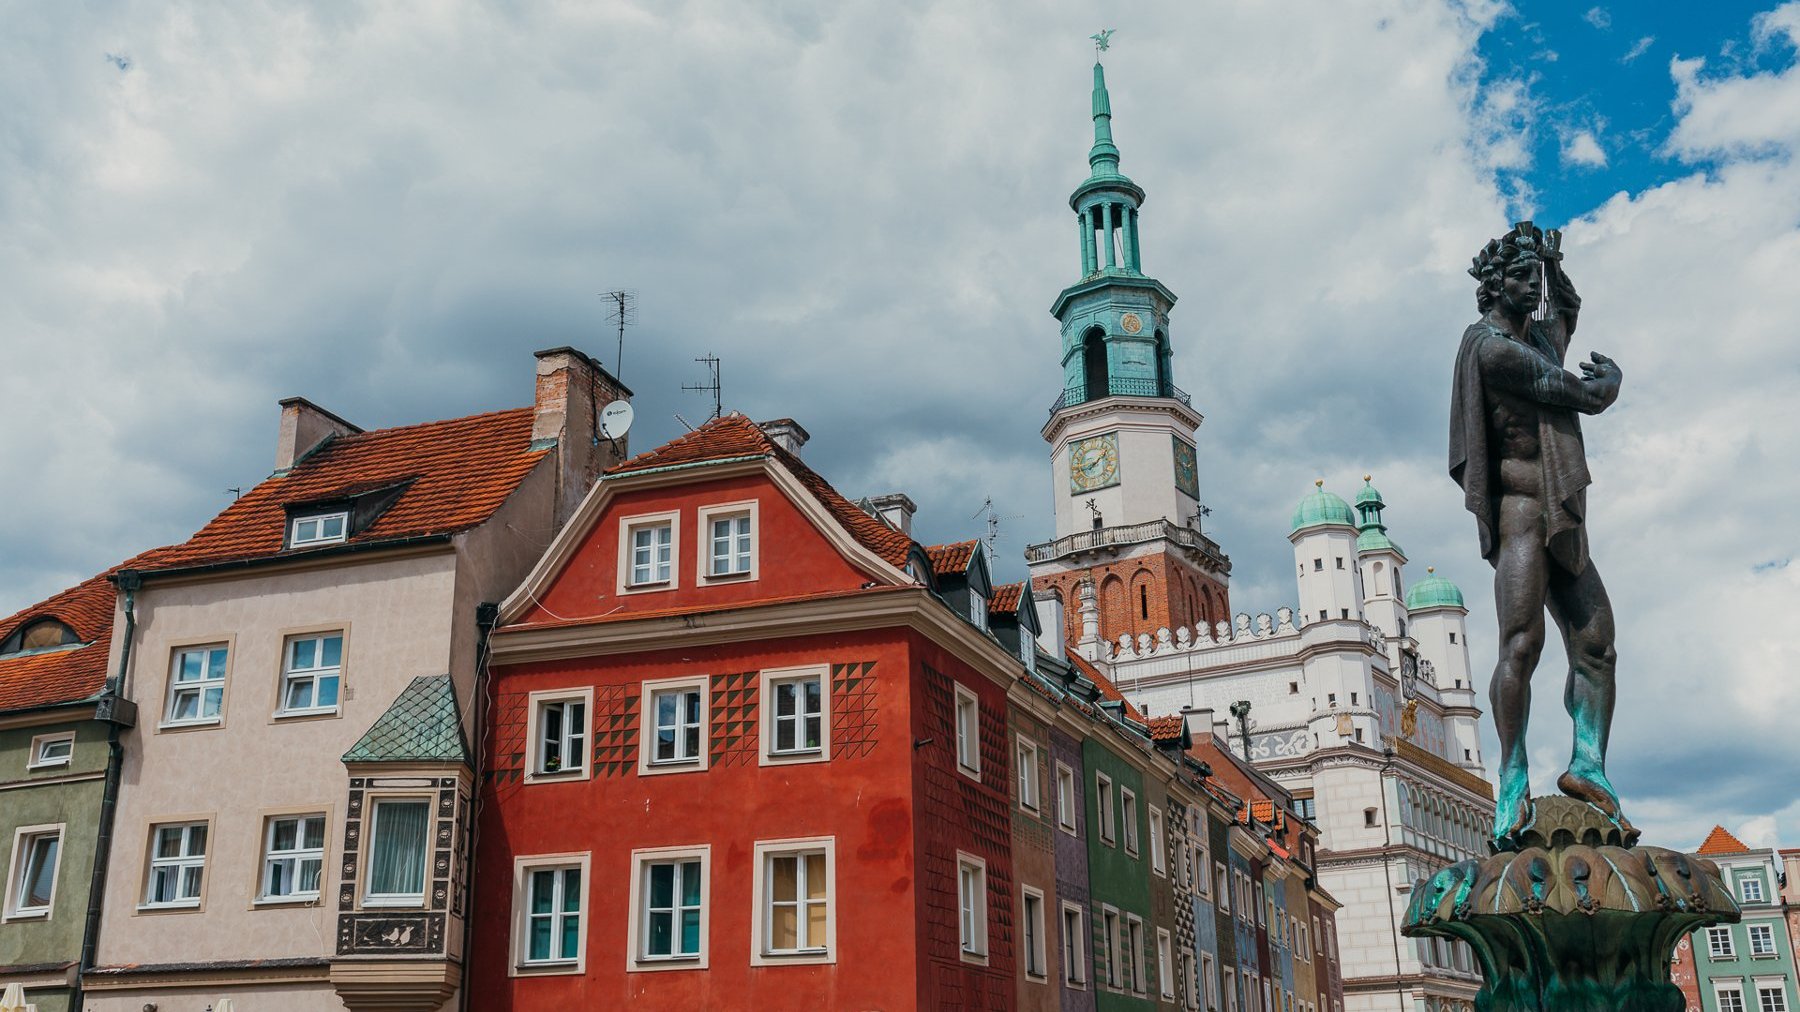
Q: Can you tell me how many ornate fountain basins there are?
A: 1